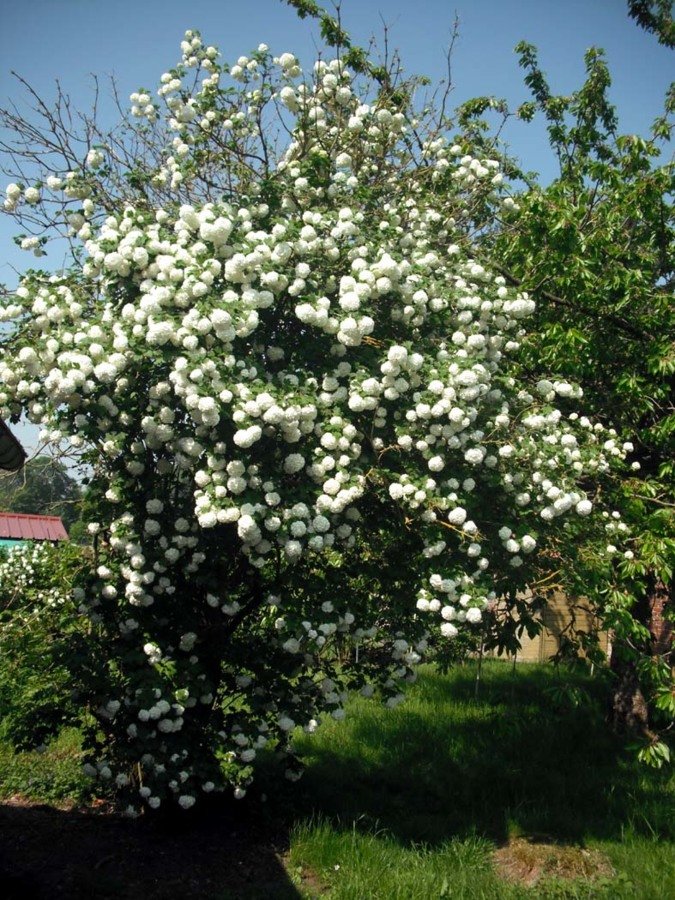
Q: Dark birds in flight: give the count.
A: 0